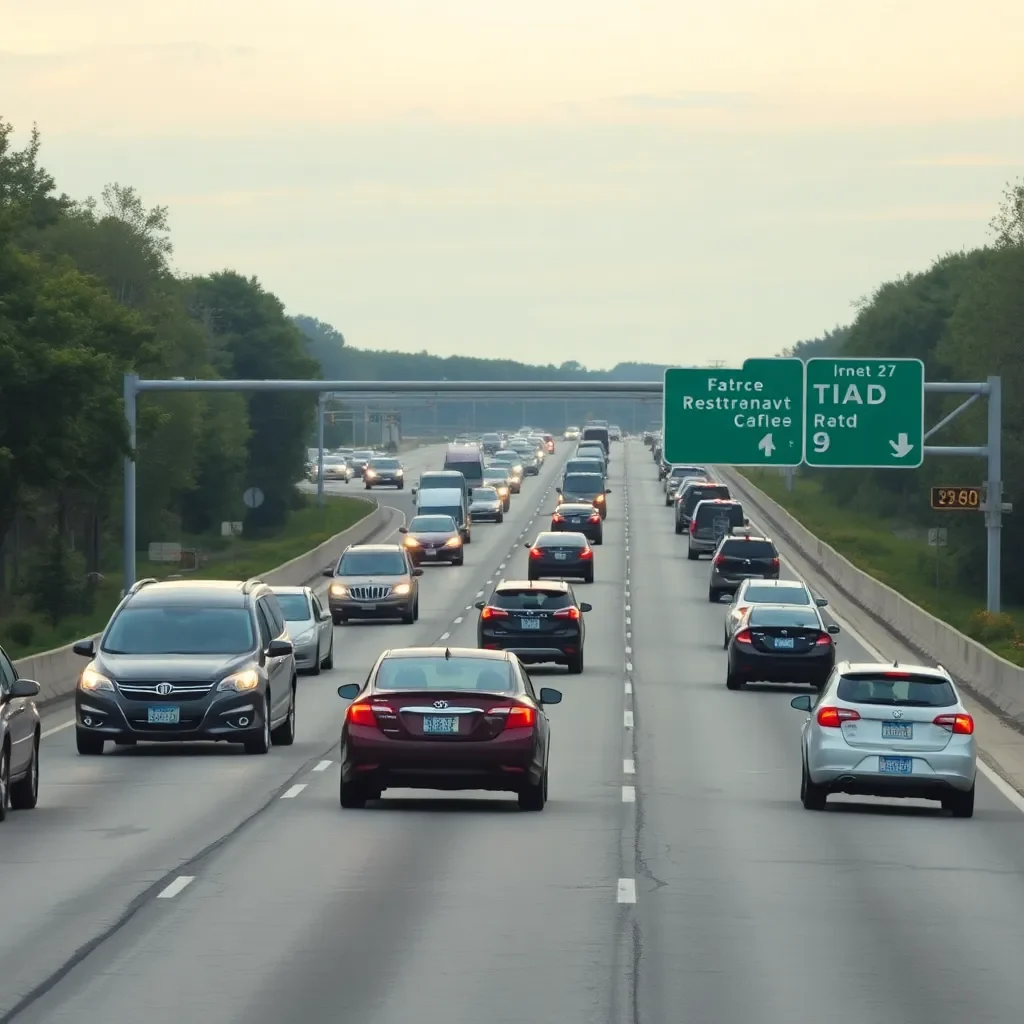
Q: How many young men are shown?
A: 0